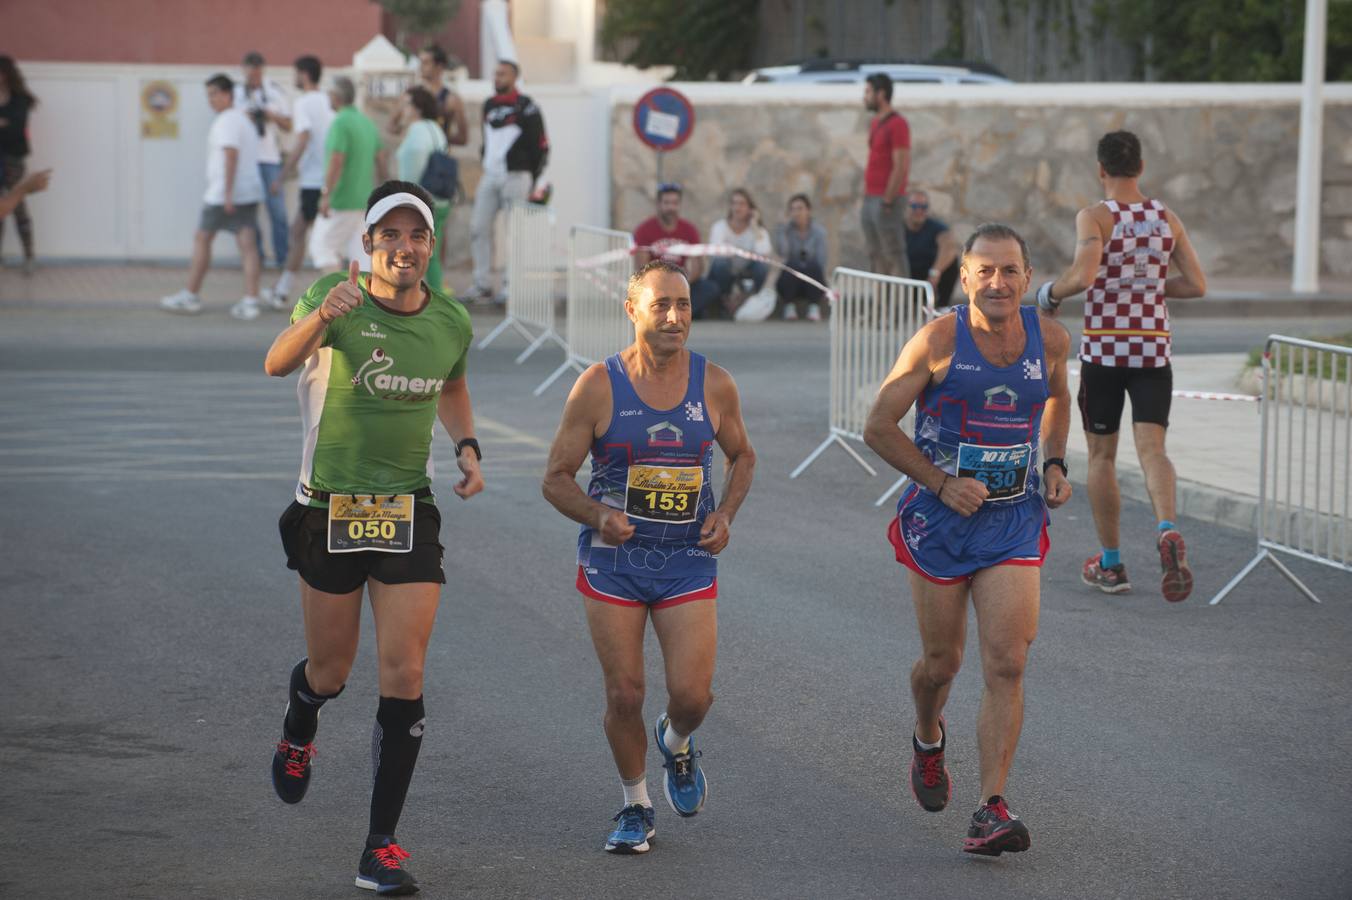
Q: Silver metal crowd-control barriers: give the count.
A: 4